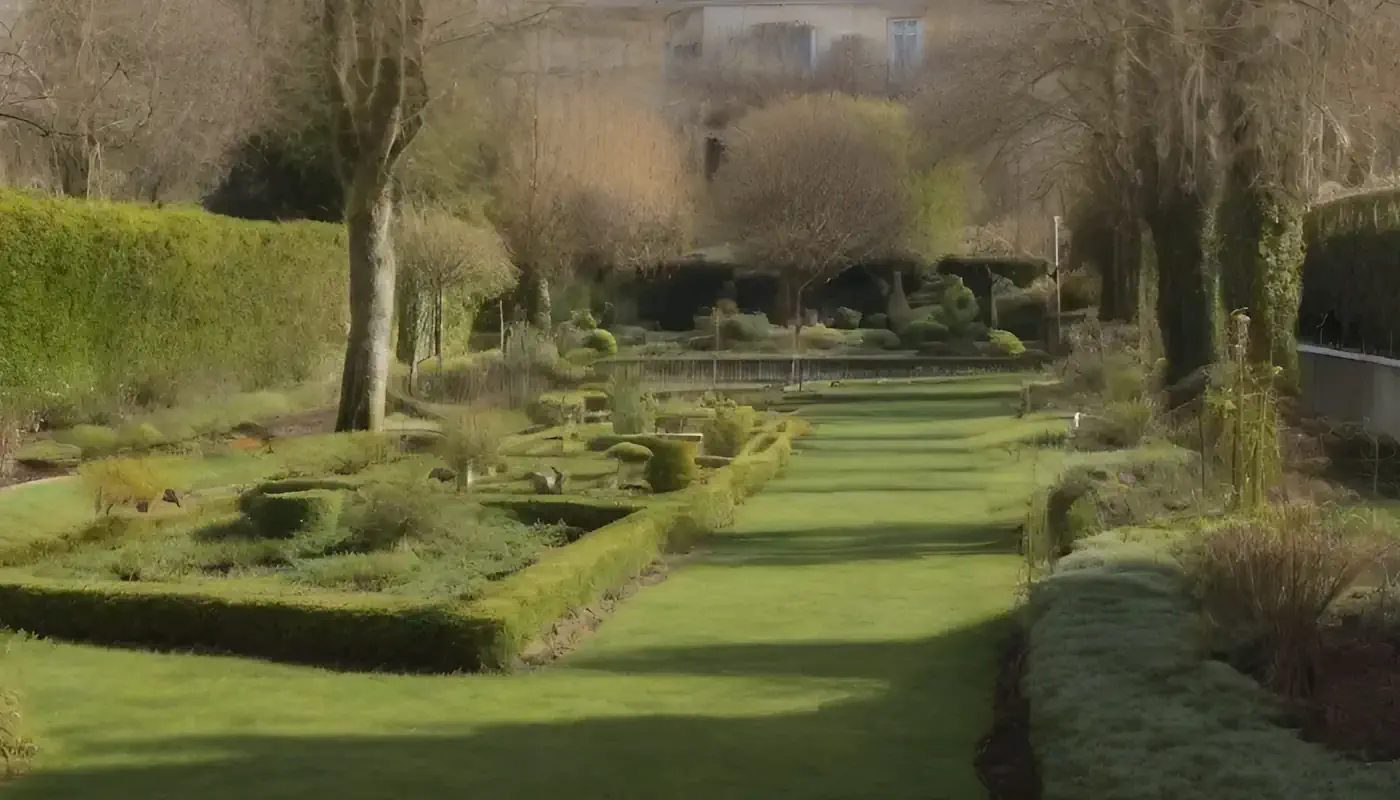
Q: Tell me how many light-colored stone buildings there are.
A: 1